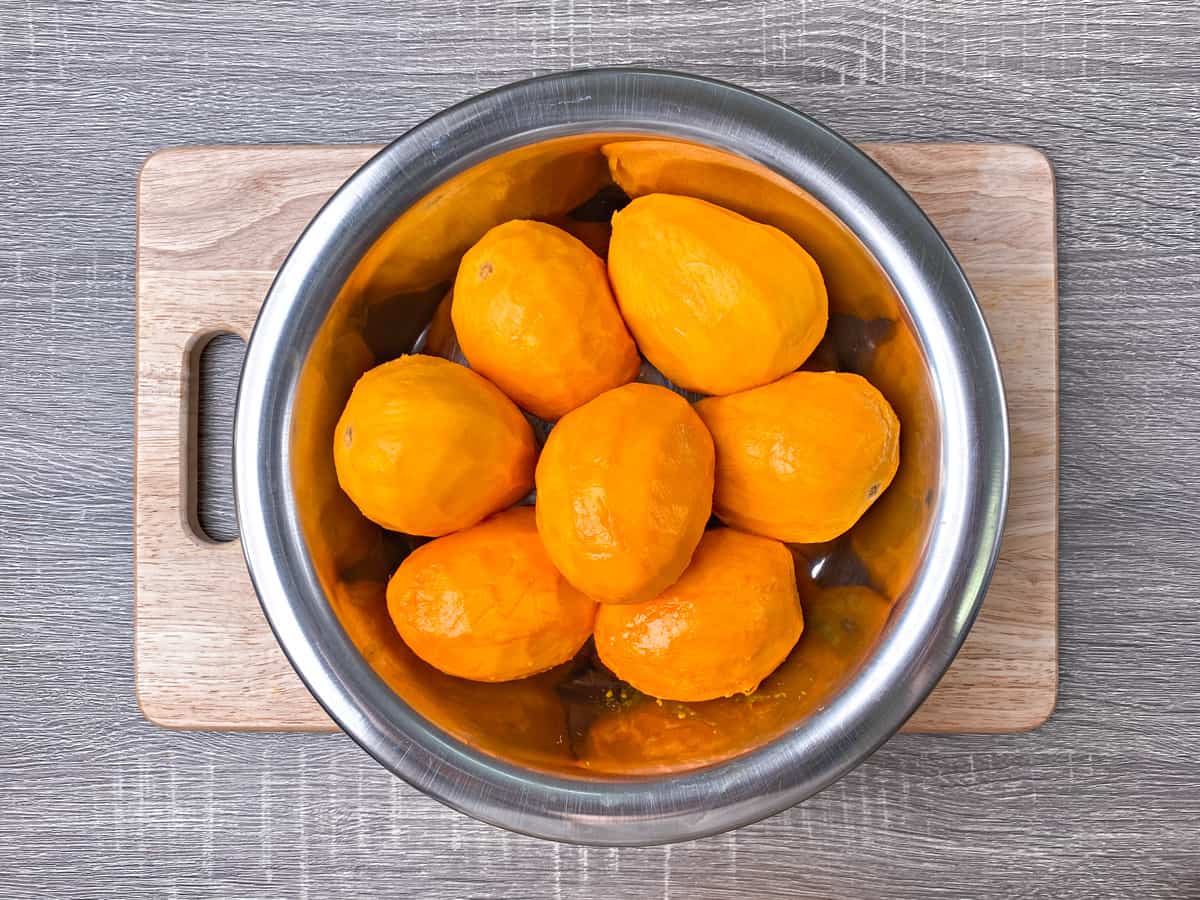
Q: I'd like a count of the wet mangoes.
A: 7